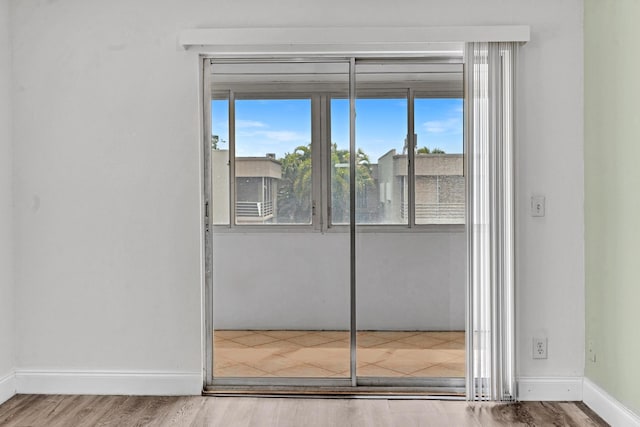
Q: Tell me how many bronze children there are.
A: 0